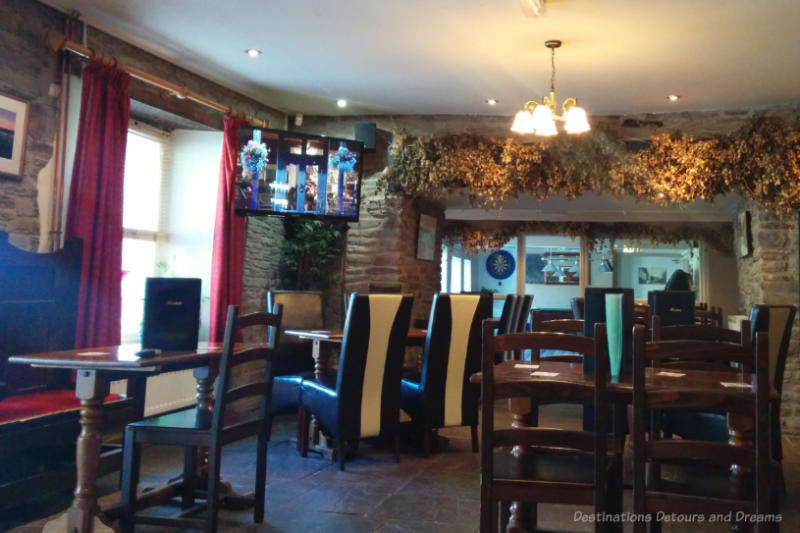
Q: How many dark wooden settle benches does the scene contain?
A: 1